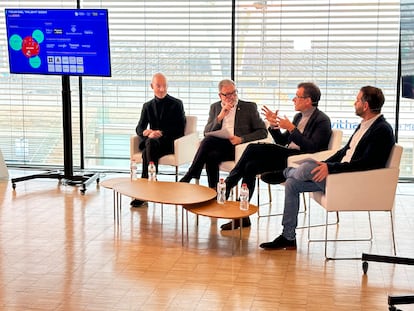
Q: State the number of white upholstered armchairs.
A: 4